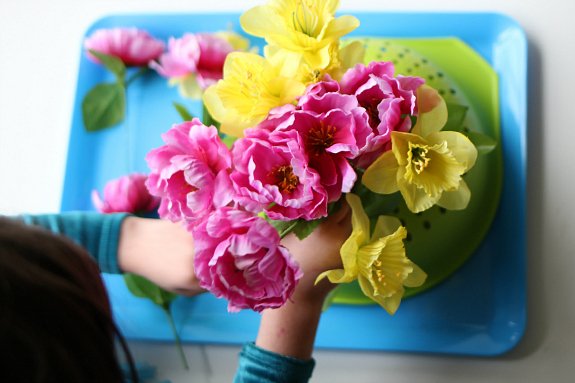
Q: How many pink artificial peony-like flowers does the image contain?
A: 8